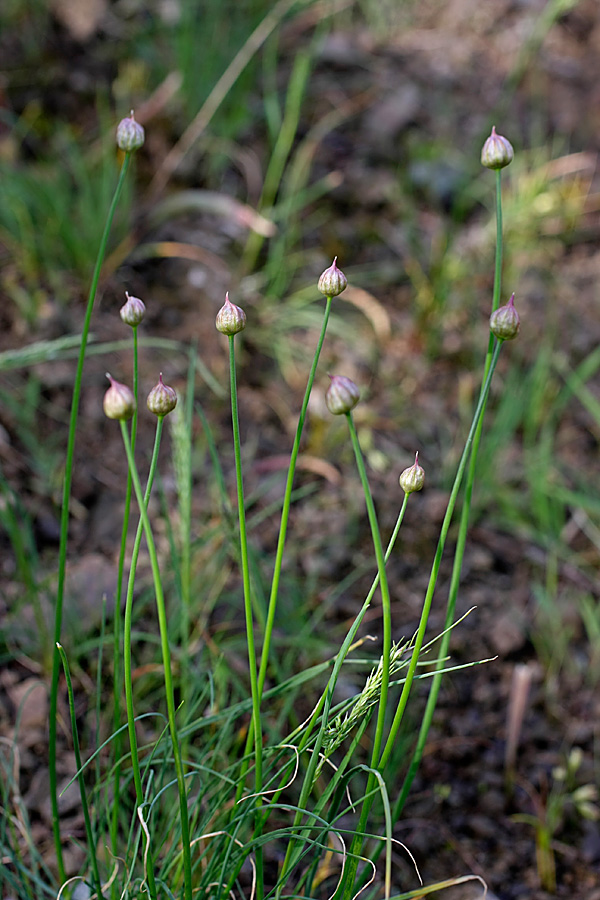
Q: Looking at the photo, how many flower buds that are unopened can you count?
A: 10